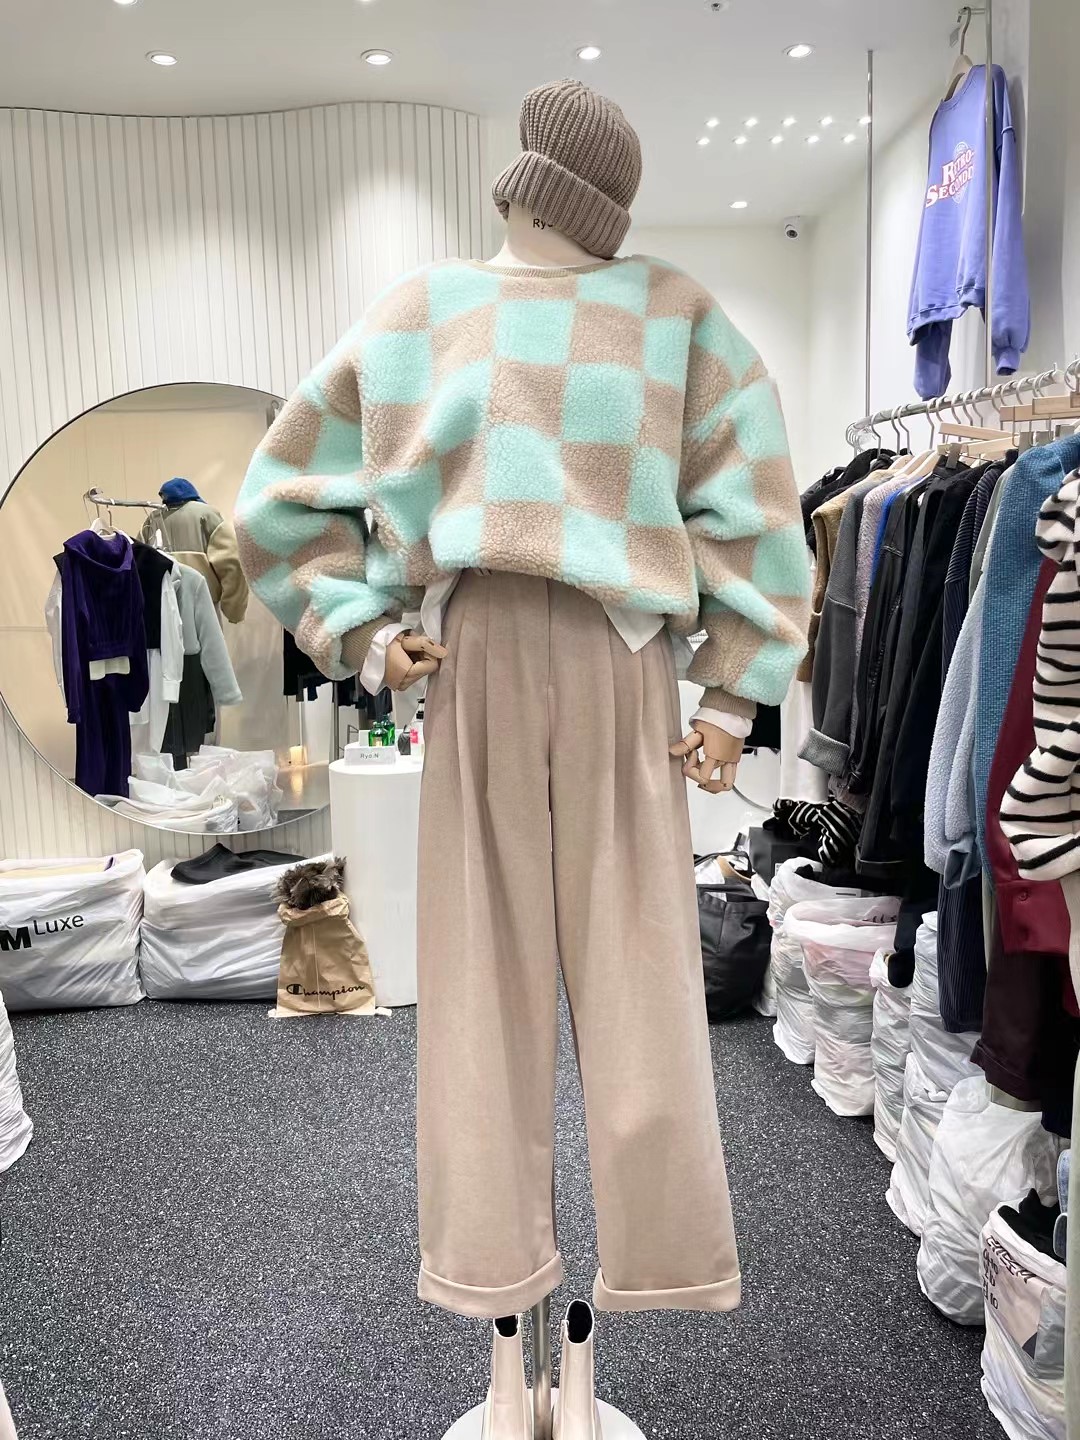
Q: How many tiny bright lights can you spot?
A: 10